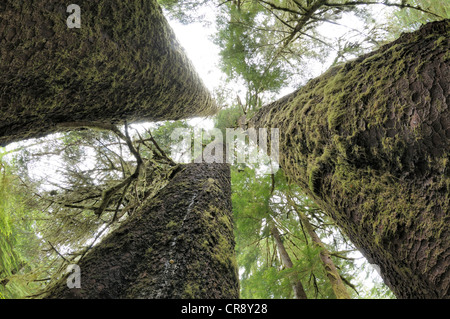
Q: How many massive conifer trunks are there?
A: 3